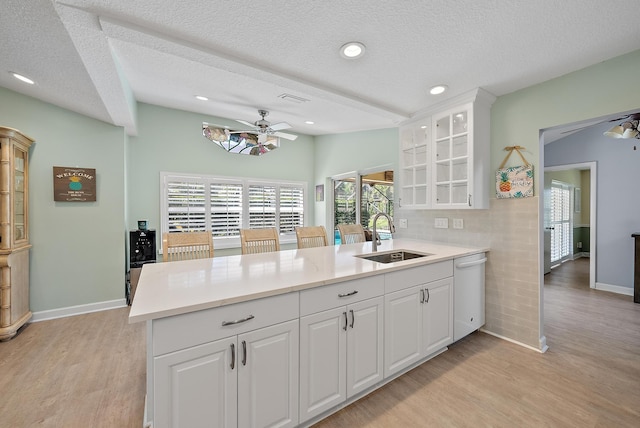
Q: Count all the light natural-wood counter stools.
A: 4